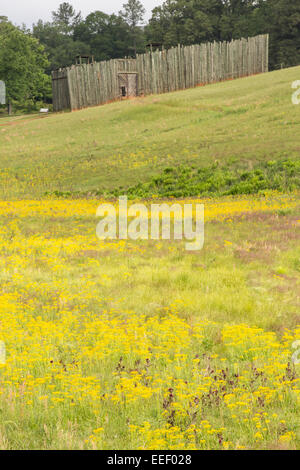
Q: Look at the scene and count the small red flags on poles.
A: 0